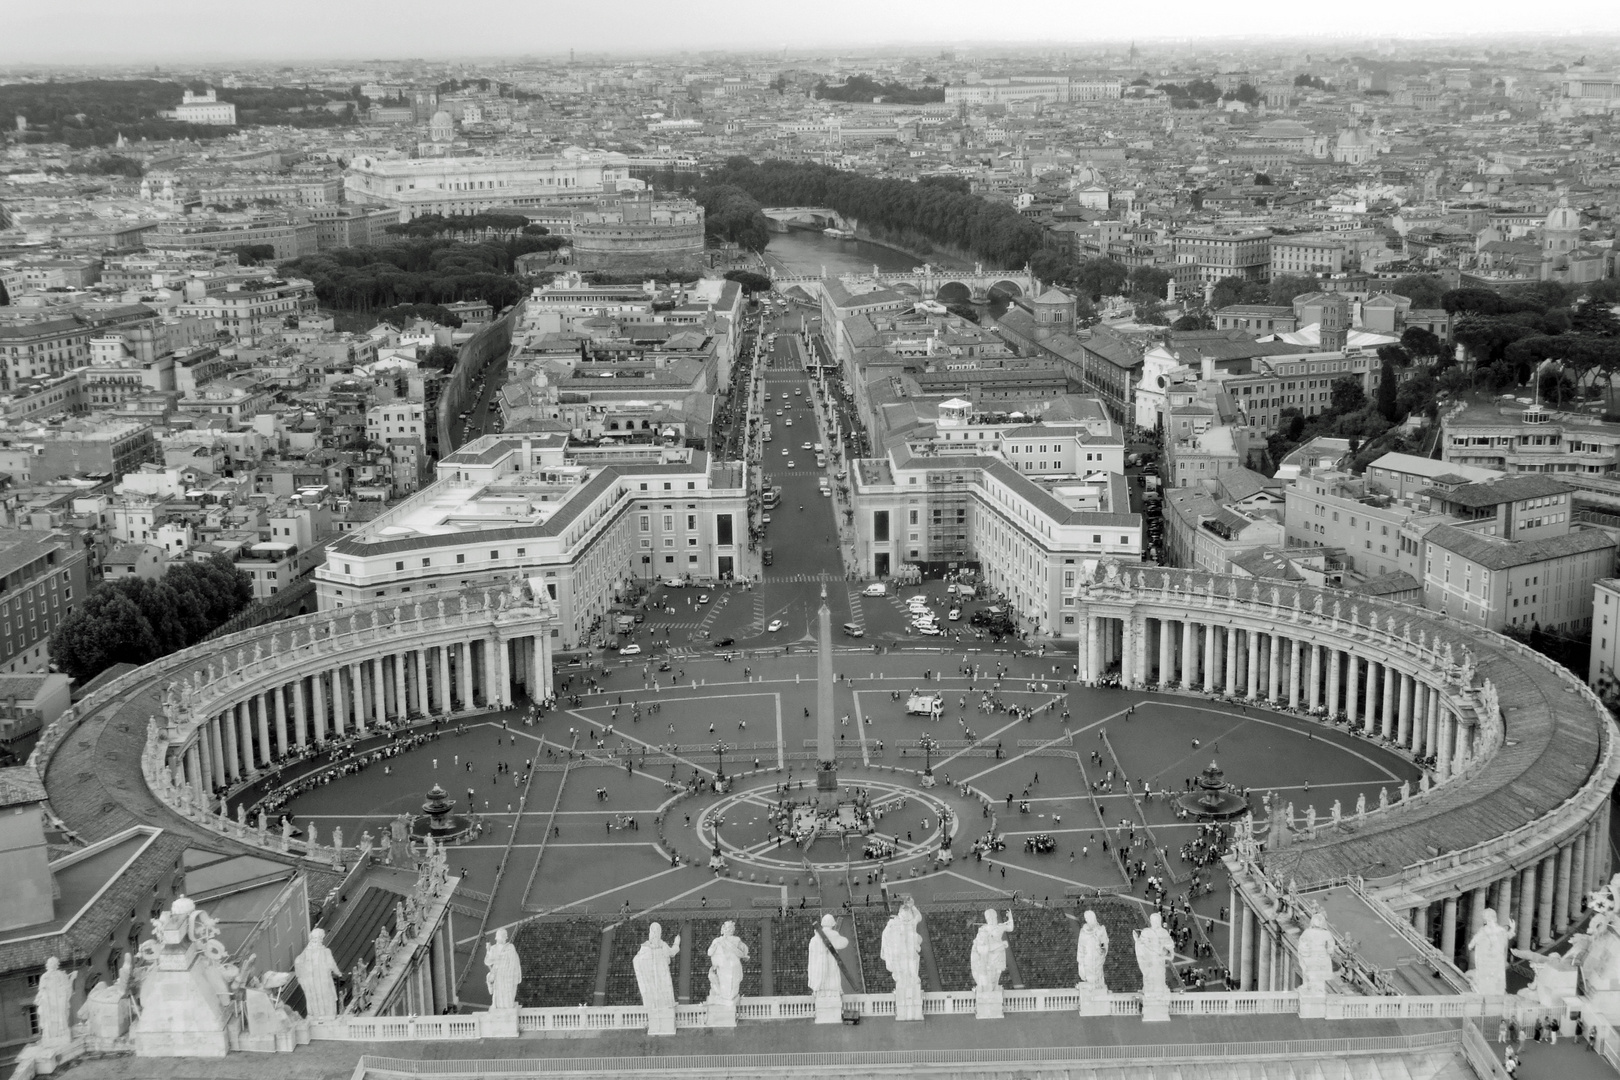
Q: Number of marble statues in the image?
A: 12